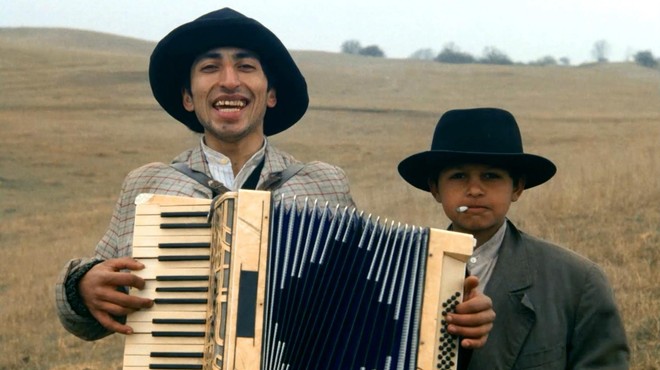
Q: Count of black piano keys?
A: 11